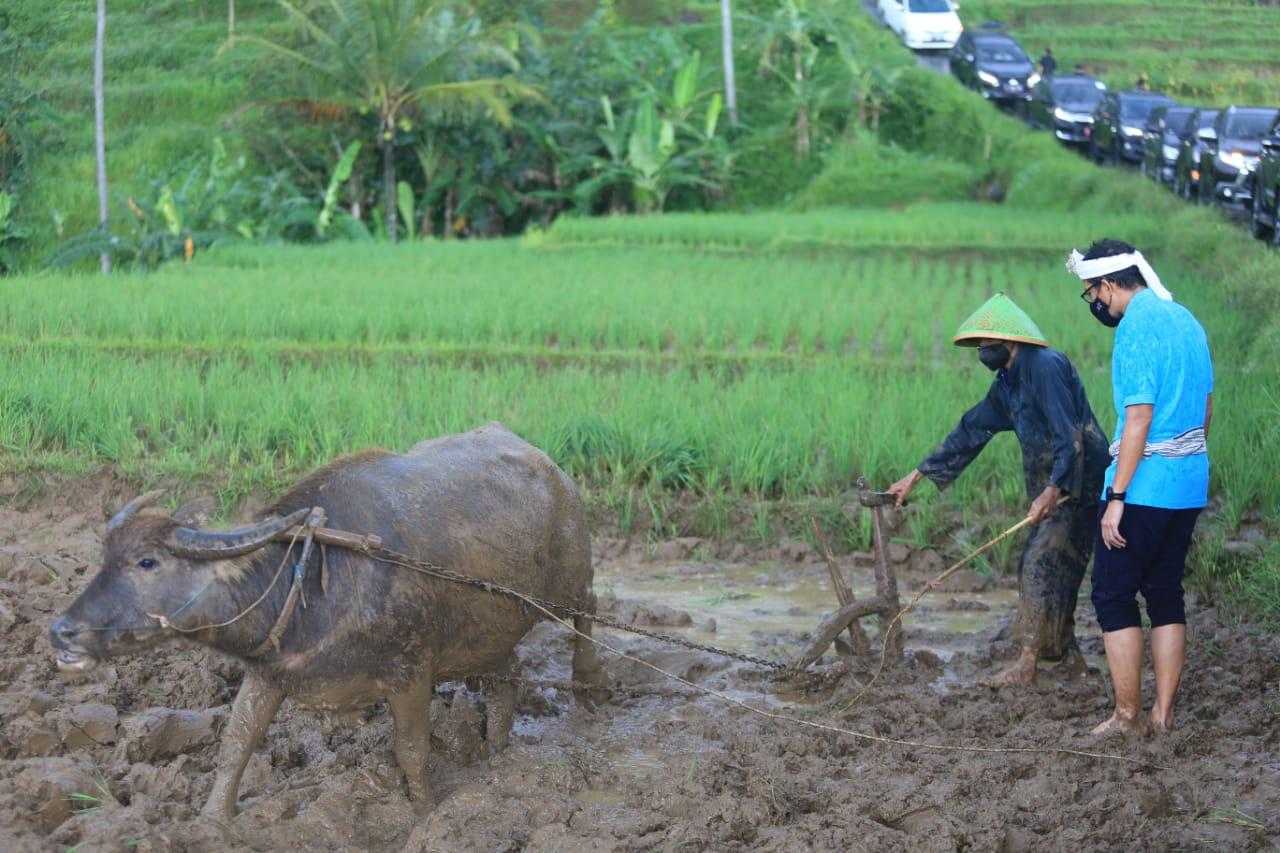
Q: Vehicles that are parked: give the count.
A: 8